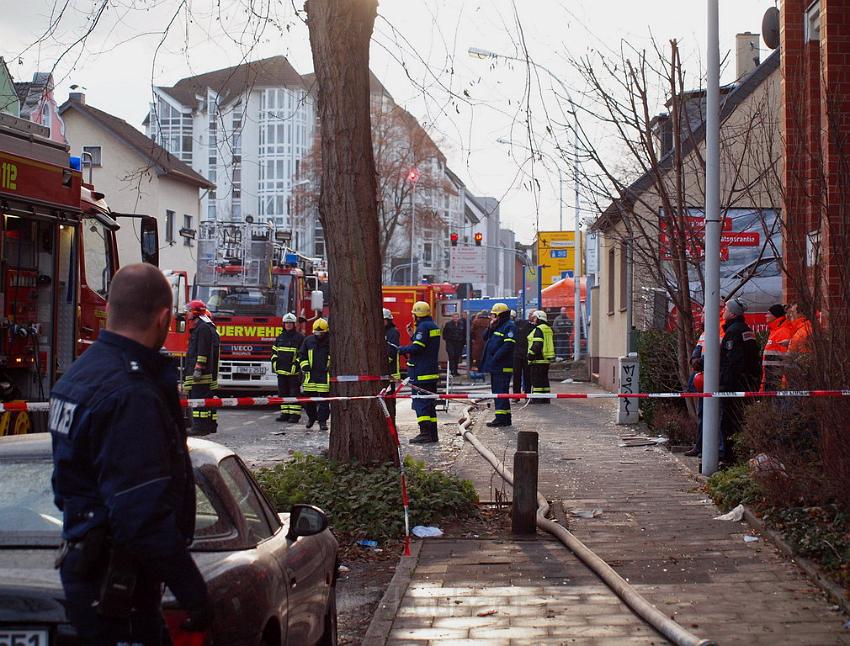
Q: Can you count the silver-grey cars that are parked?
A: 1